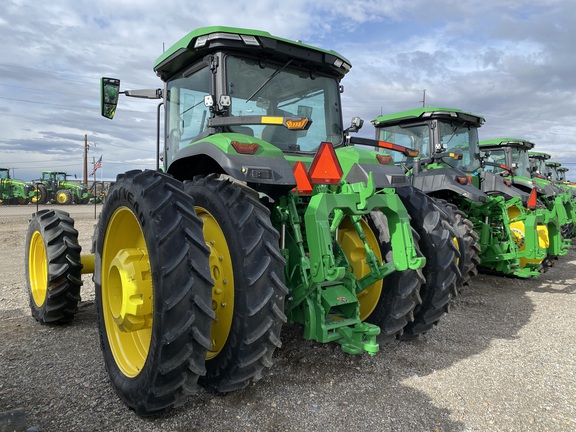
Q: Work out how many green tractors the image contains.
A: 8